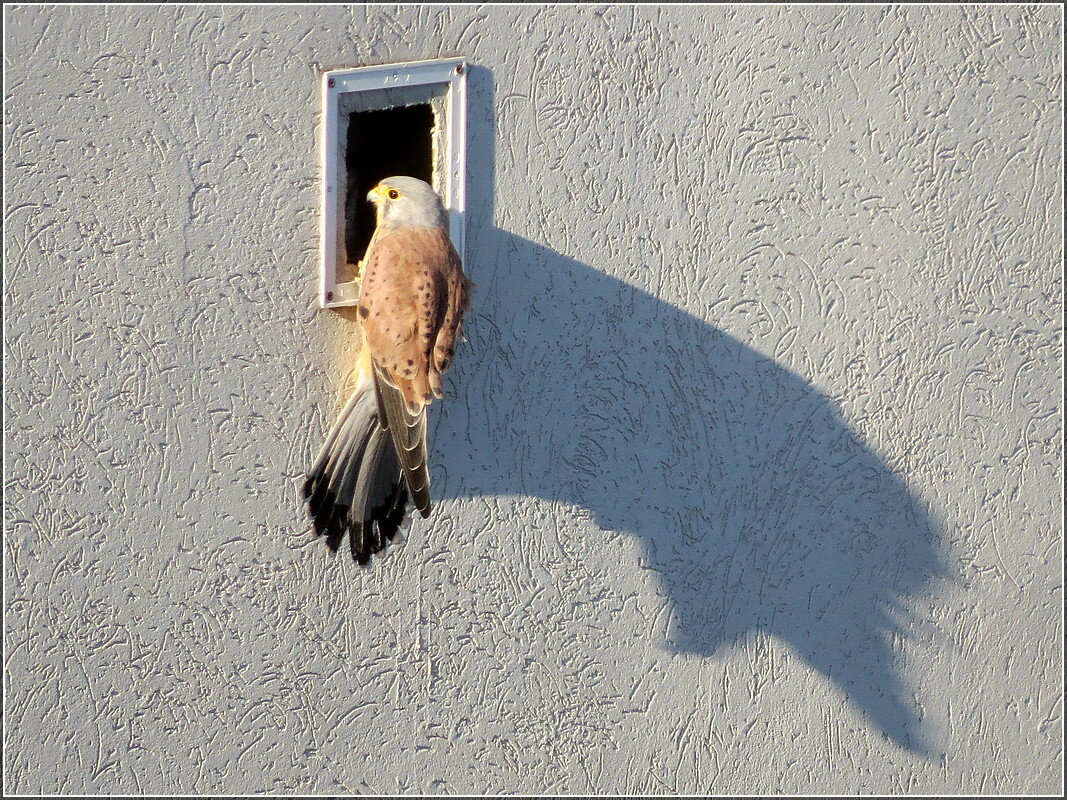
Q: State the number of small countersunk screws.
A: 3